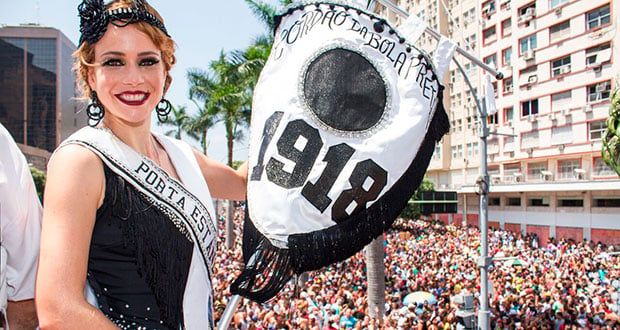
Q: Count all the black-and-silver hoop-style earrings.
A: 2